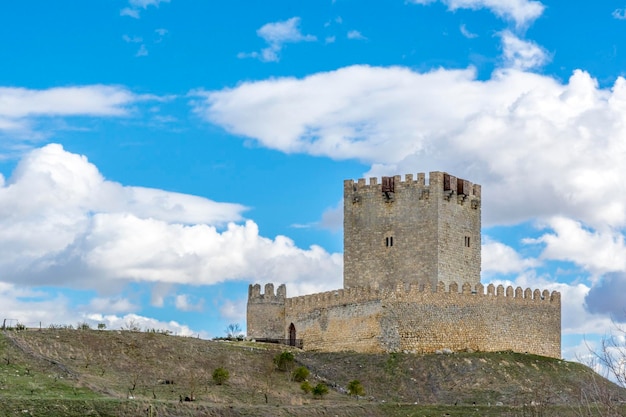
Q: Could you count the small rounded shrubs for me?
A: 6